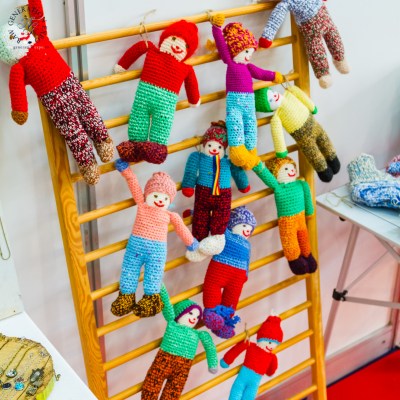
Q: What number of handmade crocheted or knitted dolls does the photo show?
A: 11